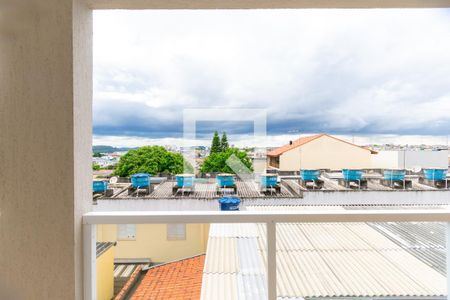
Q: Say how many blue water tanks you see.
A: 10